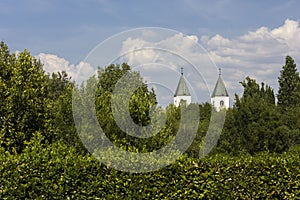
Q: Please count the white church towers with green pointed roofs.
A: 2